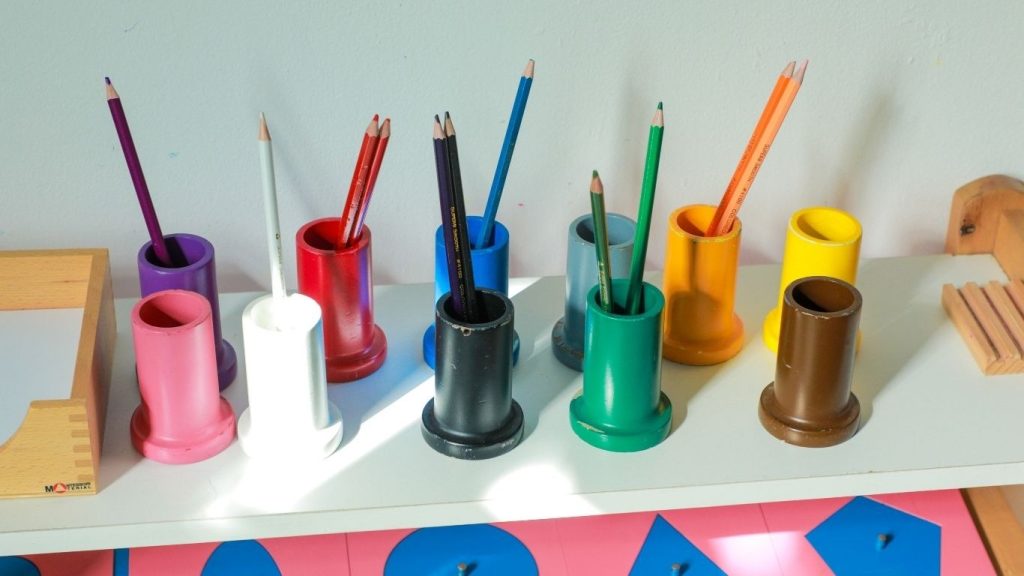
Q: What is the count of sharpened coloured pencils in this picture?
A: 11